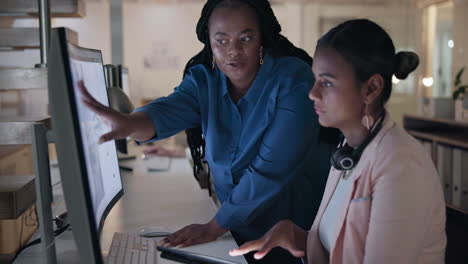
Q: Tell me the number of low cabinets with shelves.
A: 1